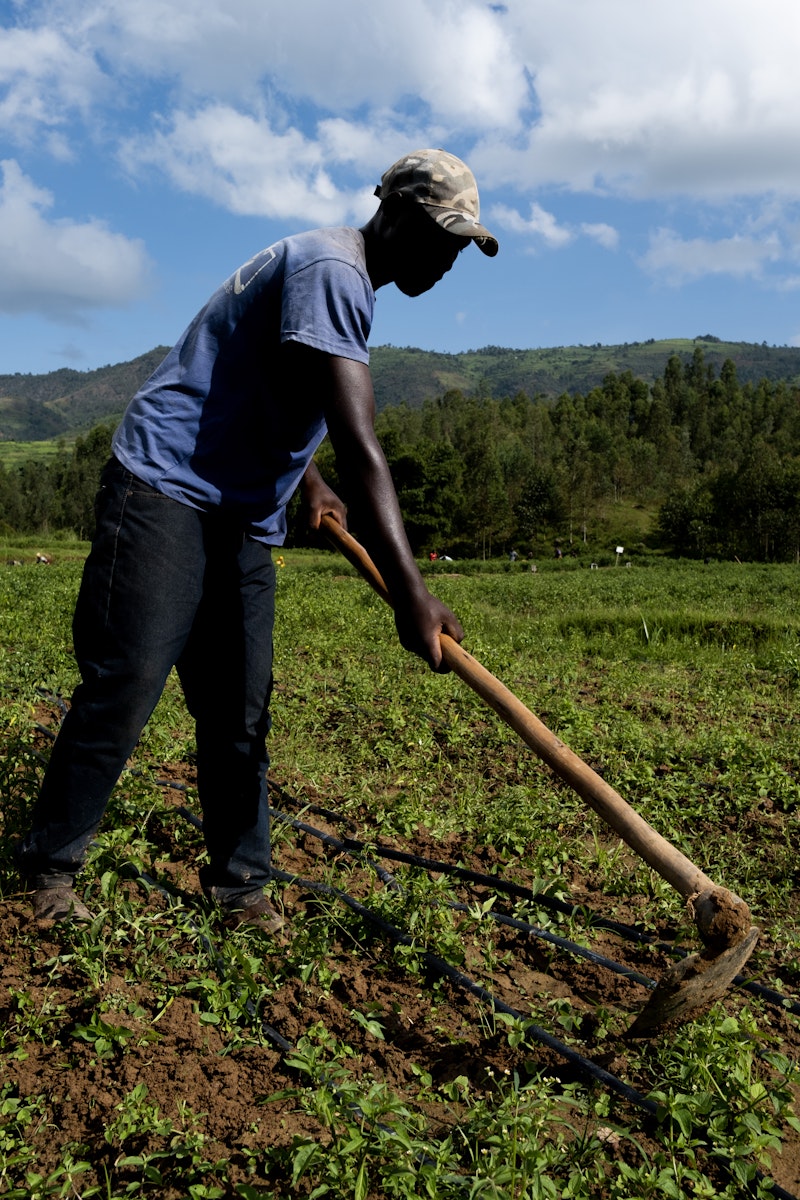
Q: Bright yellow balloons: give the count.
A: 0